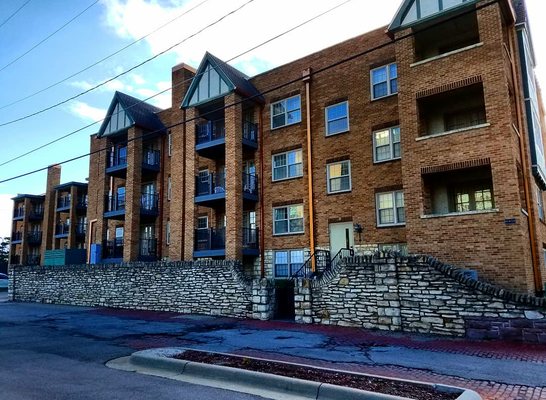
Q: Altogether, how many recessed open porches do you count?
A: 3